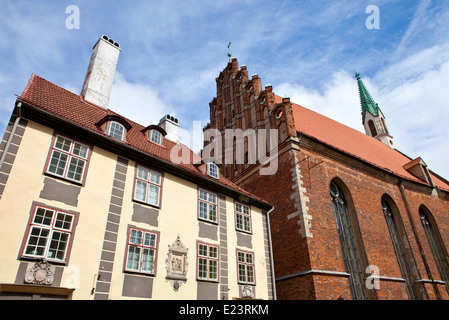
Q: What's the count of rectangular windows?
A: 8